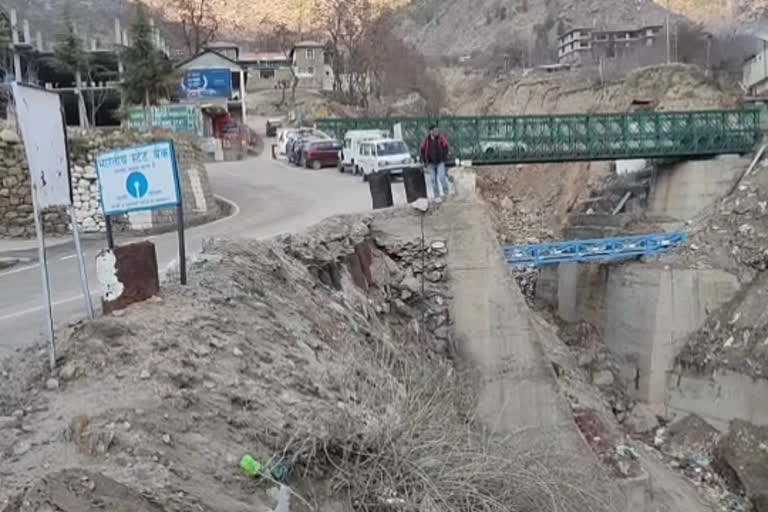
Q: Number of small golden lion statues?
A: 0